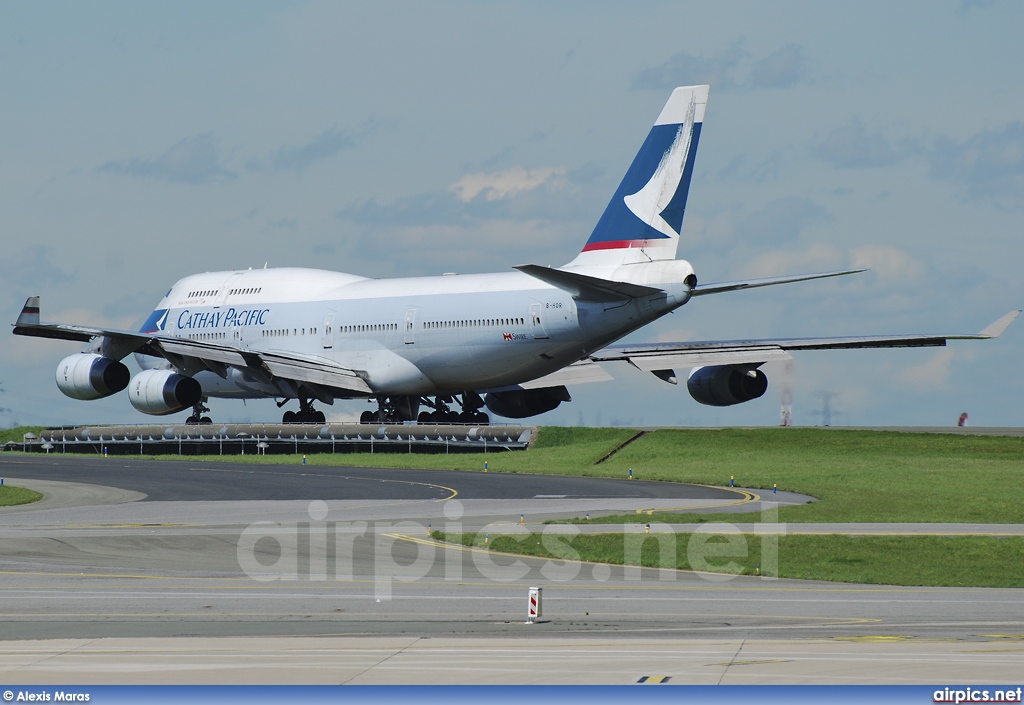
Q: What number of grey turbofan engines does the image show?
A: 4